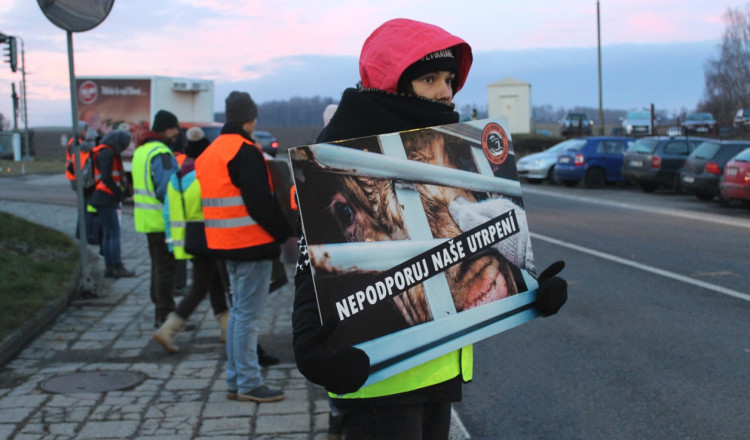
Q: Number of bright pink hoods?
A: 1